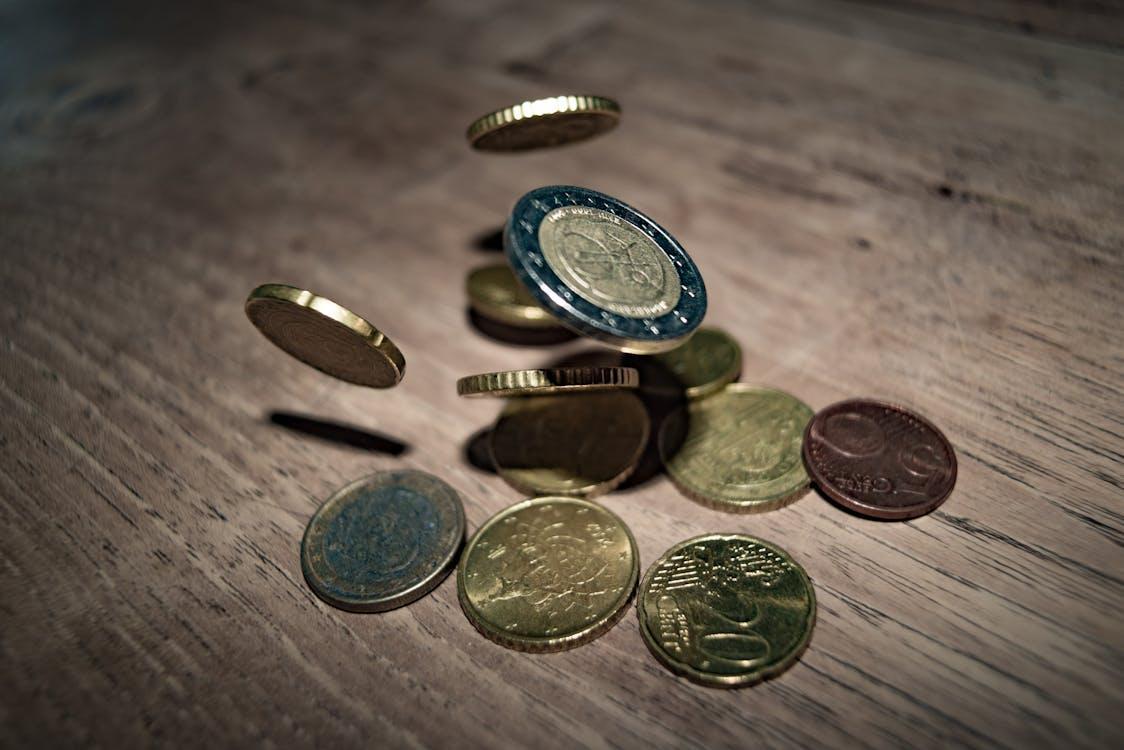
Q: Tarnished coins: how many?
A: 1